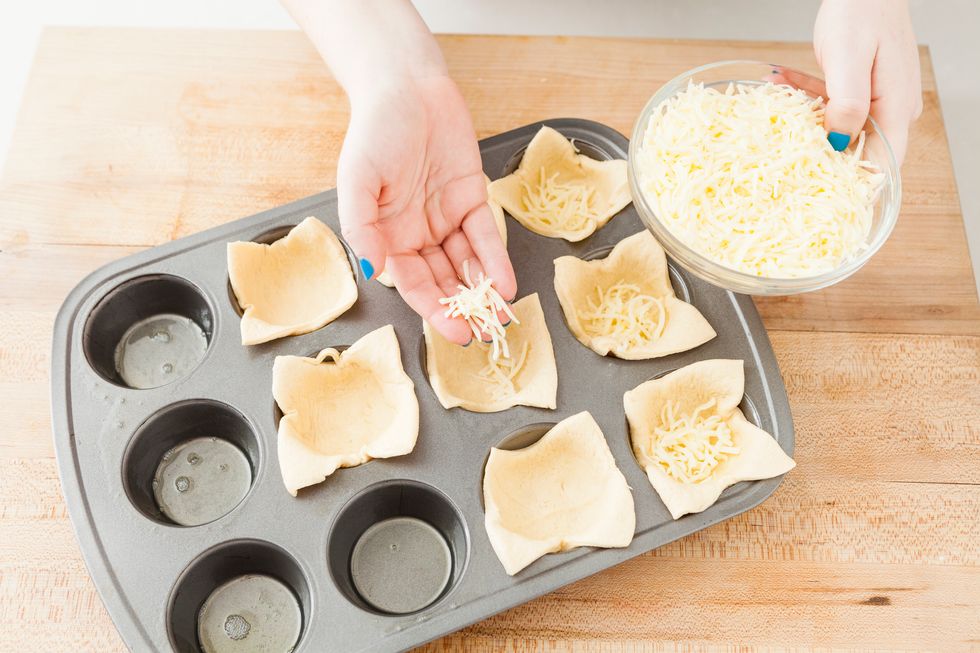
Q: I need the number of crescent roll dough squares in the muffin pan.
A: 8